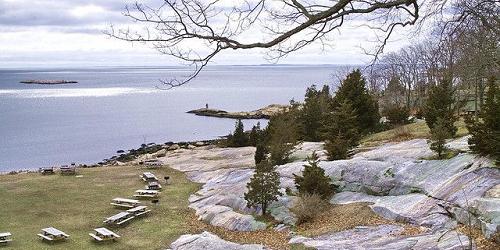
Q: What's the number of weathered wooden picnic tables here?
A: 12